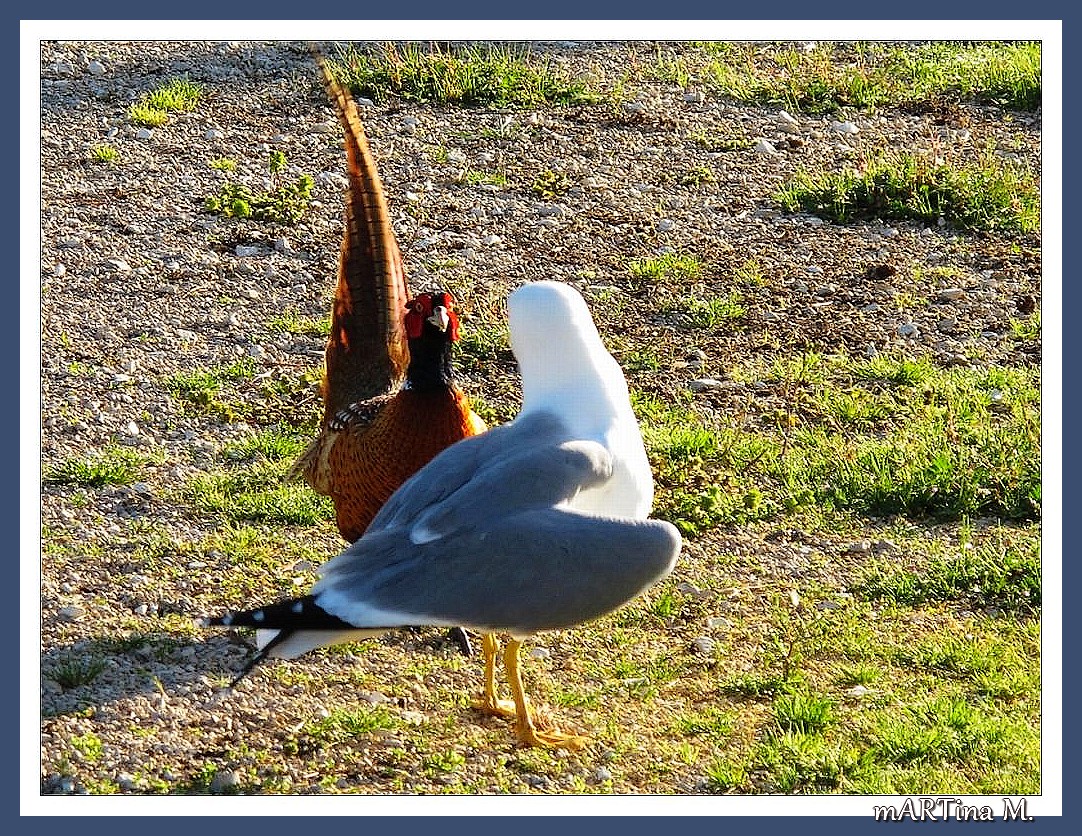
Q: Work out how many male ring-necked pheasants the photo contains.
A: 1